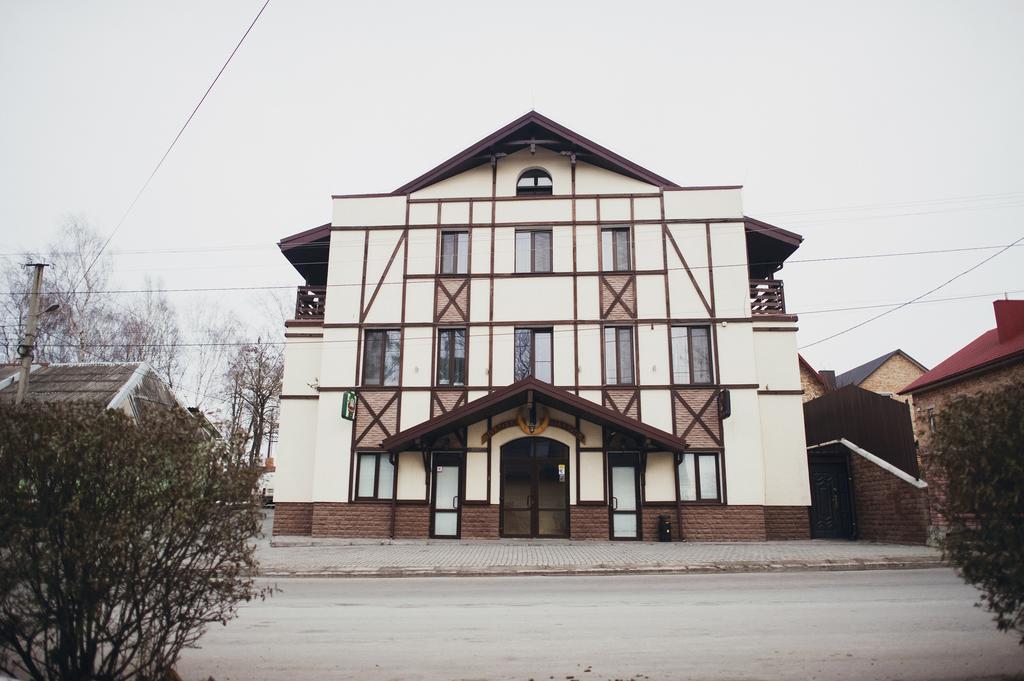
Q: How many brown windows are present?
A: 11